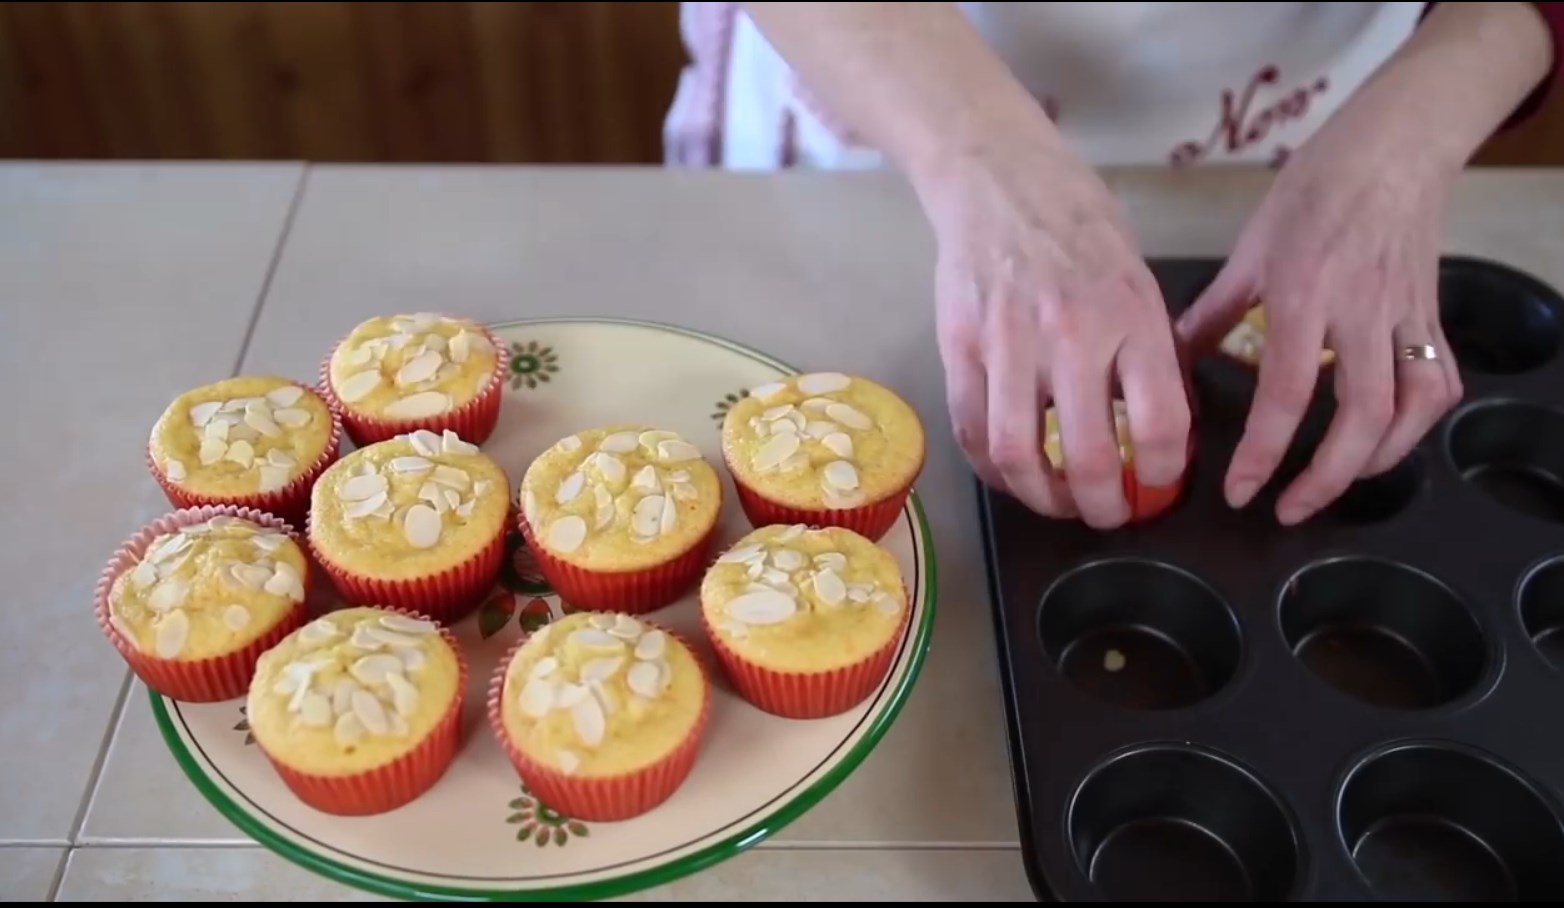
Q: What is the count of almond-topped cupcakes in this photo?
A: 11